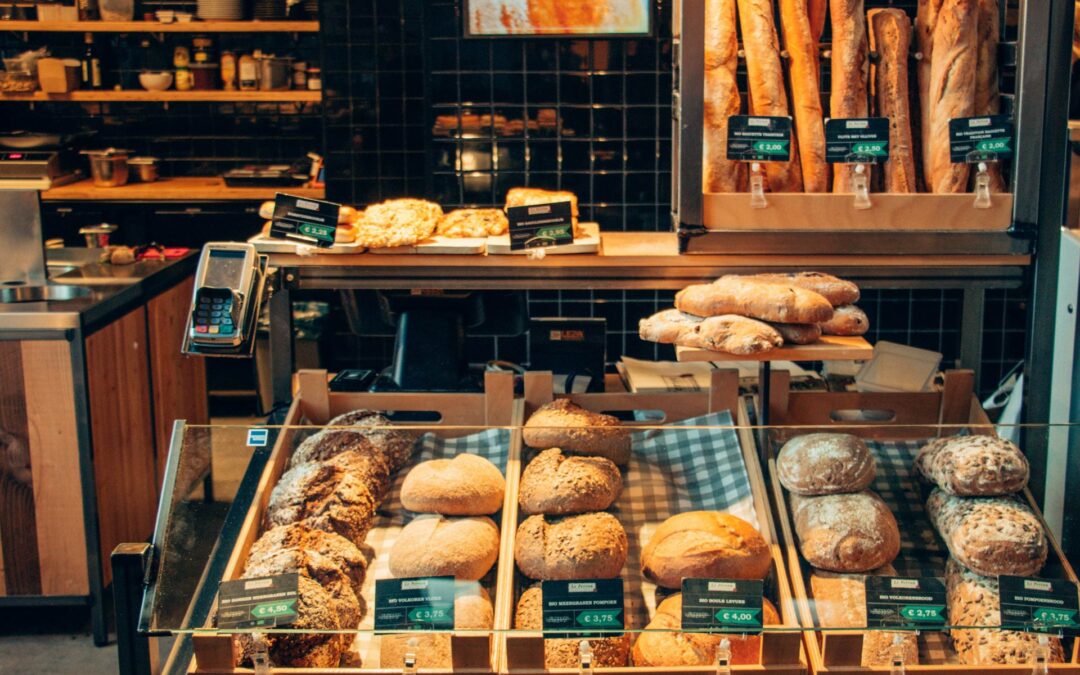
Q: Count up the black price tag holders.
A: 11